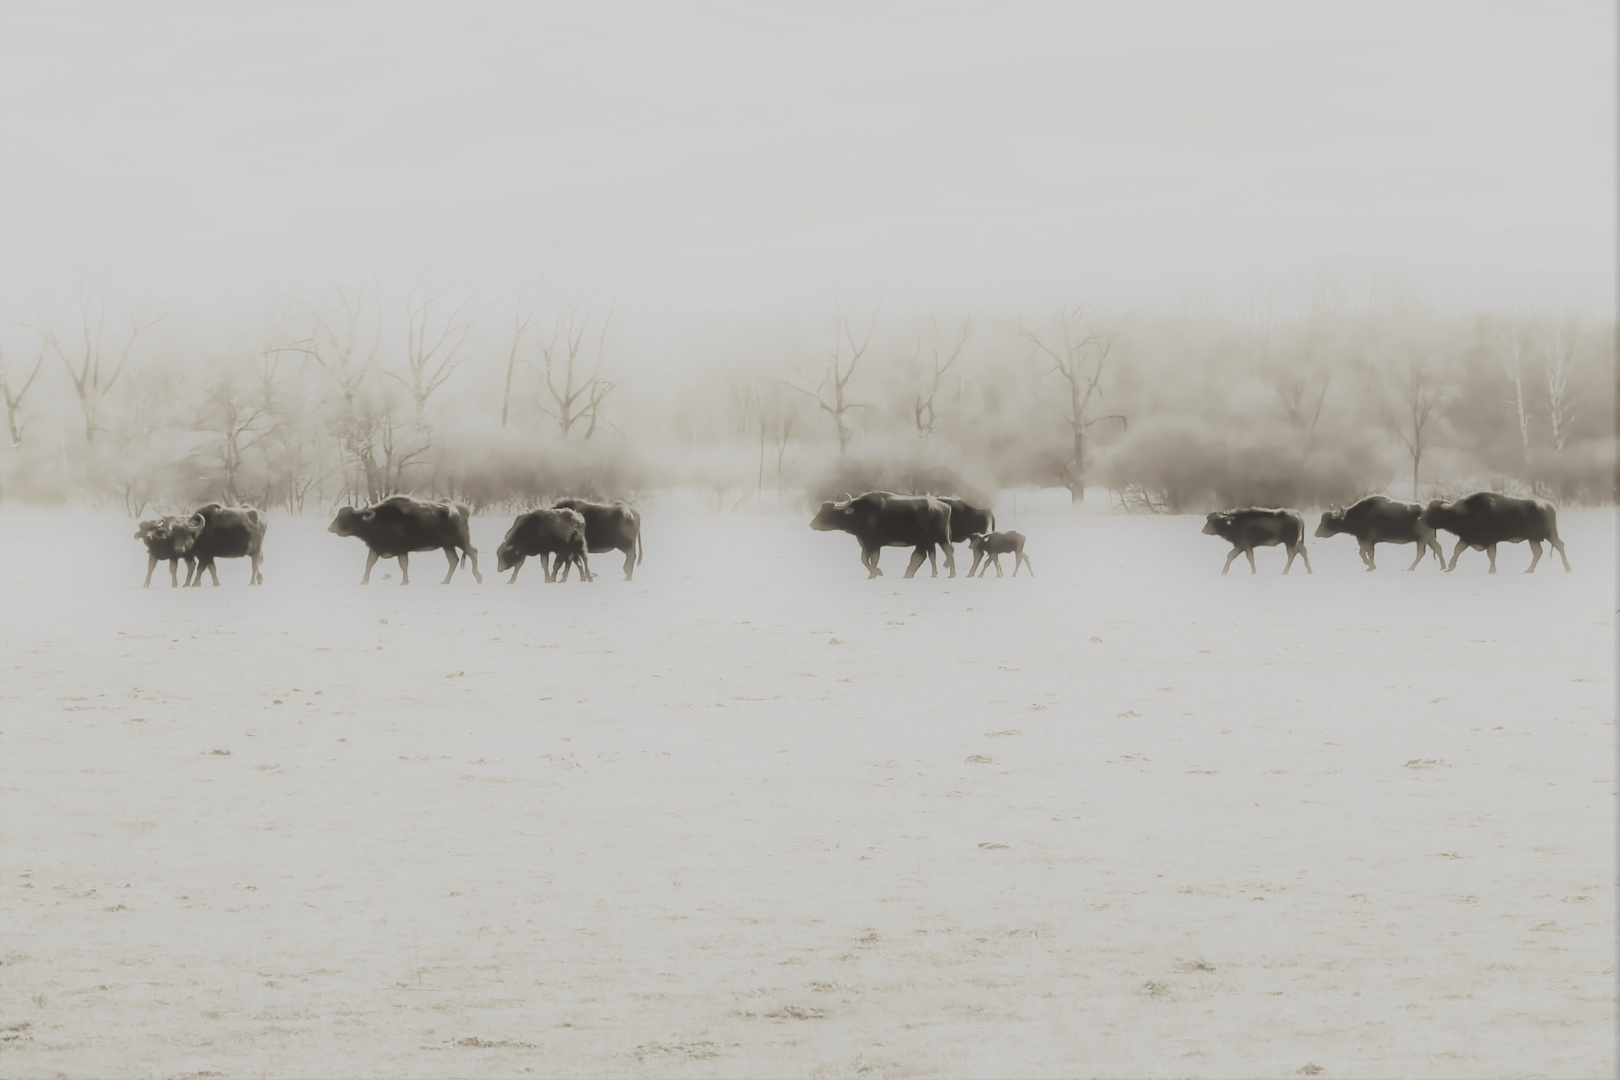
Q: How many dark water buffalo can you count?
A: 11